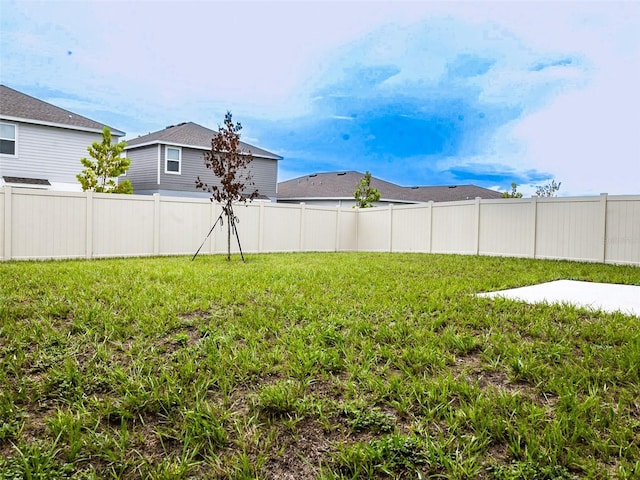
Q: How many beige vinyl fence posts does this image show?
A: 13